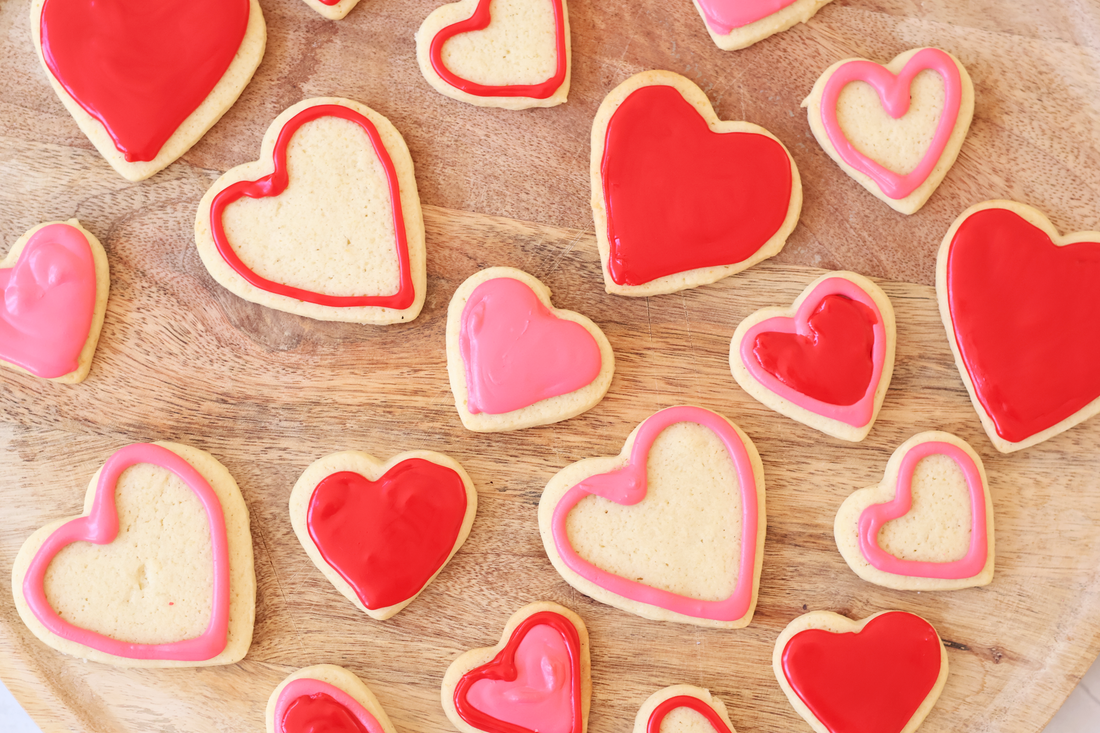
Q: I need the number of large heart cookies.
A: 6